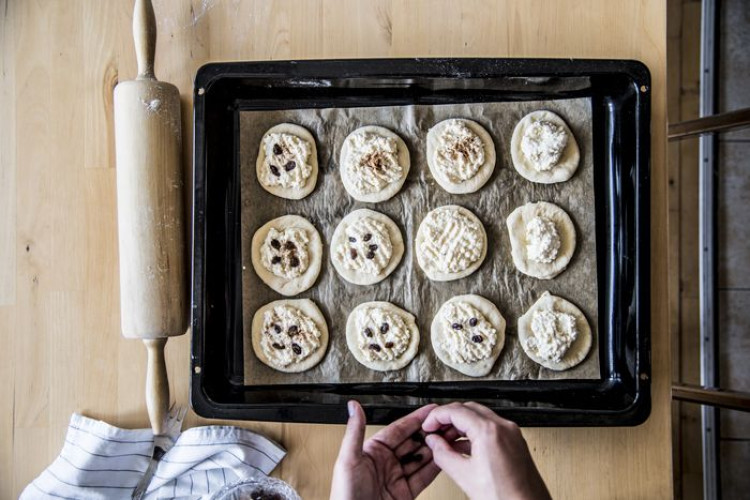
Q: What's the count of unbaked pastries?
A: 12